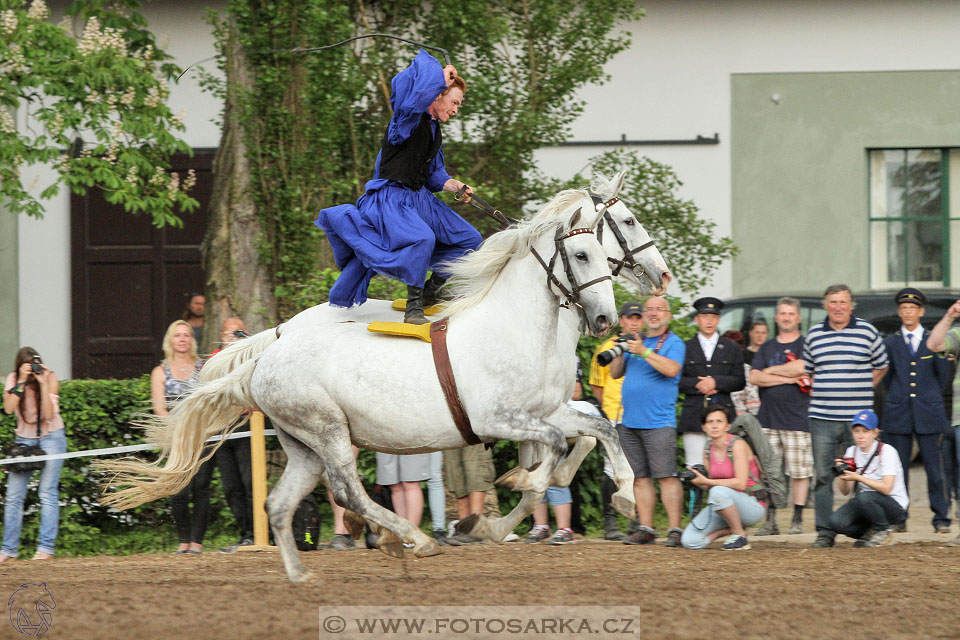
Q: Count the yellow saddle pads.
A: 2